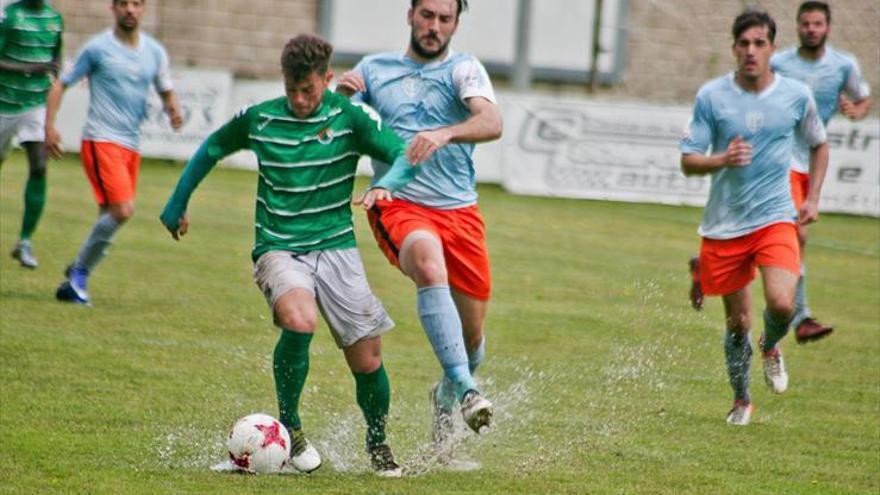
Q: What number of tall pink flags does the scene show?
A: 0